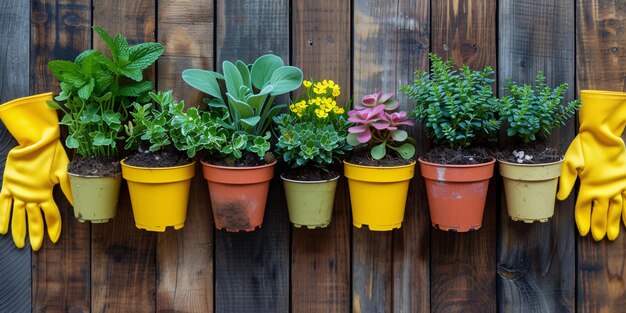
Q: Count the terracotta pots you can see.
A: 2